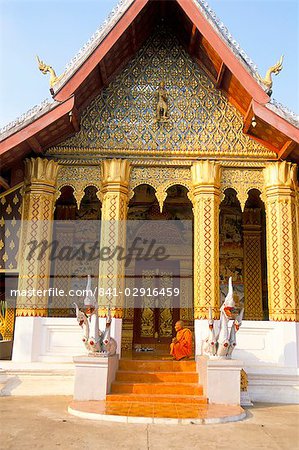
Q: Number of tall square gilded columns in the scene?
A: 4